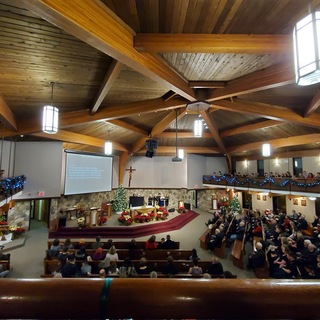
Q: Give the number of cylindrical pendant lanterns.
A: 6